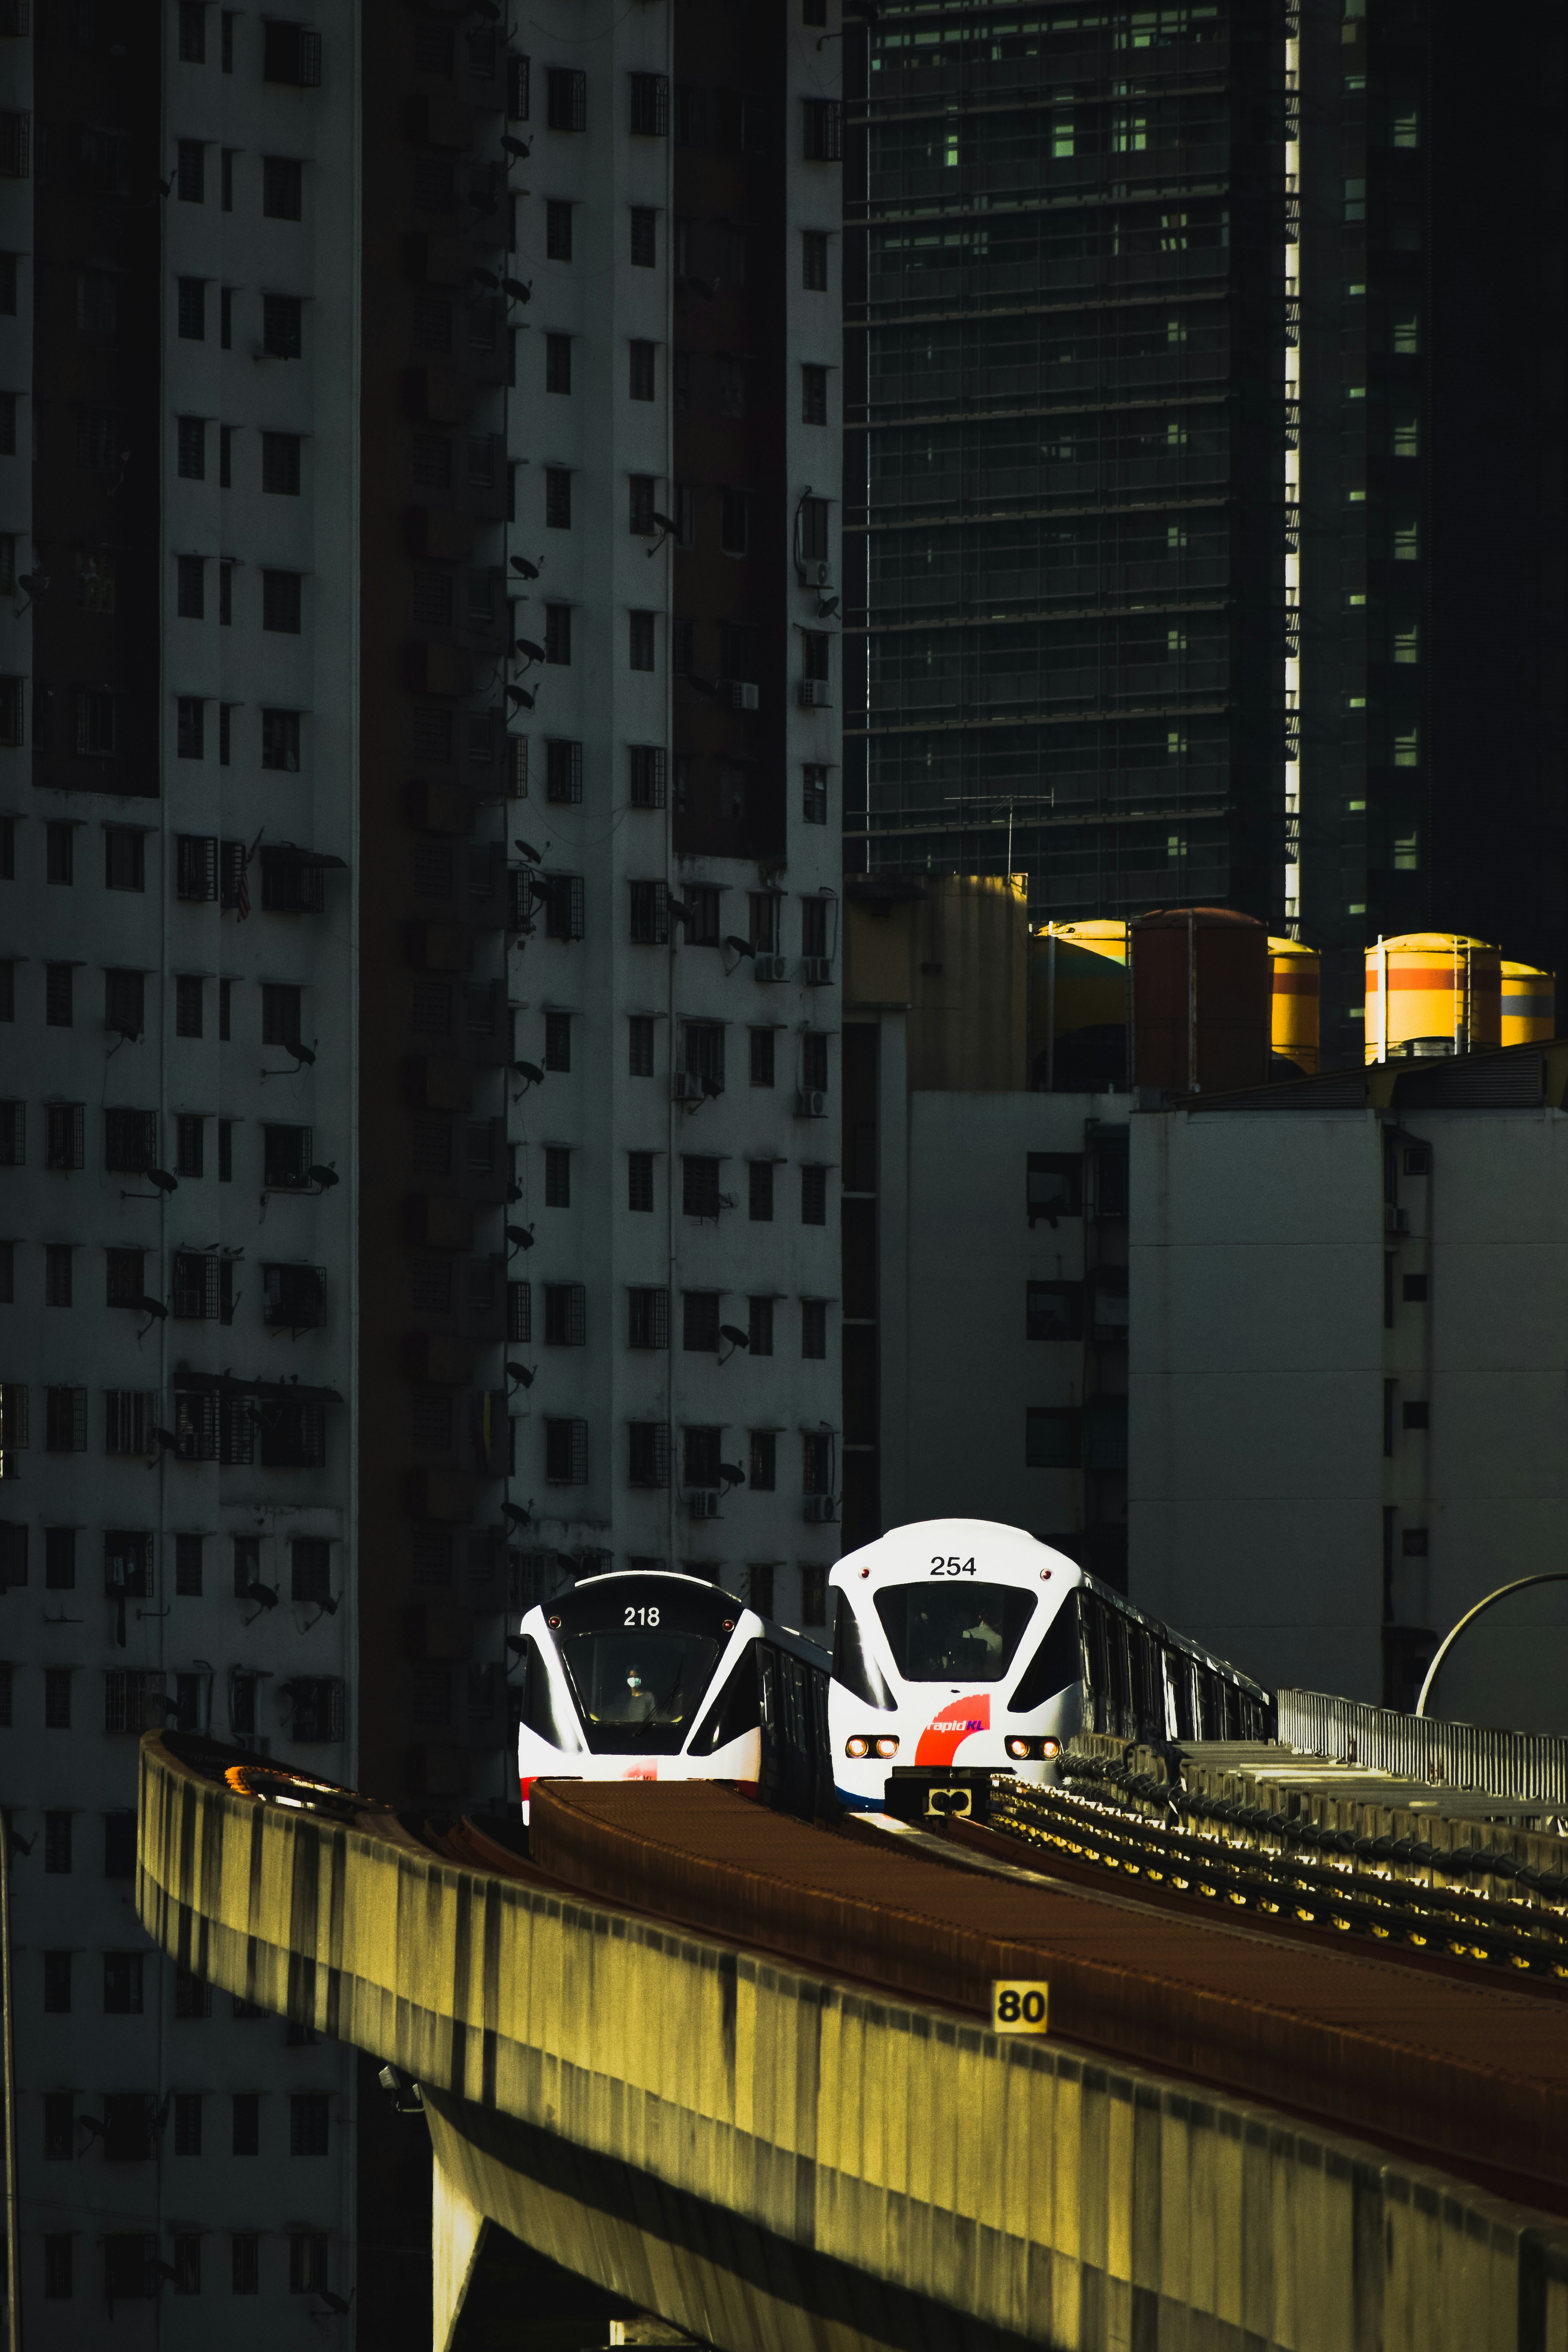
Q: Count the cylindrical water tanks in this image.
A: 5